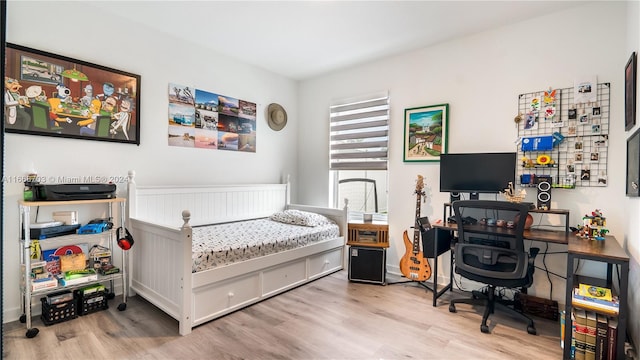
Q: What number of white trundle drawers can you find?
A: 3